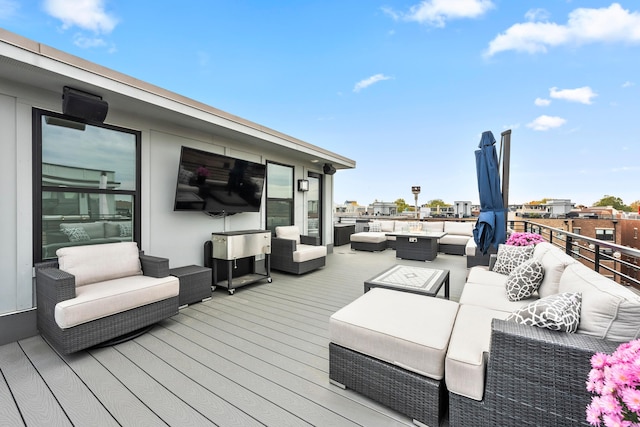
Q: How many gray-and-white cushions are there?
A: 3